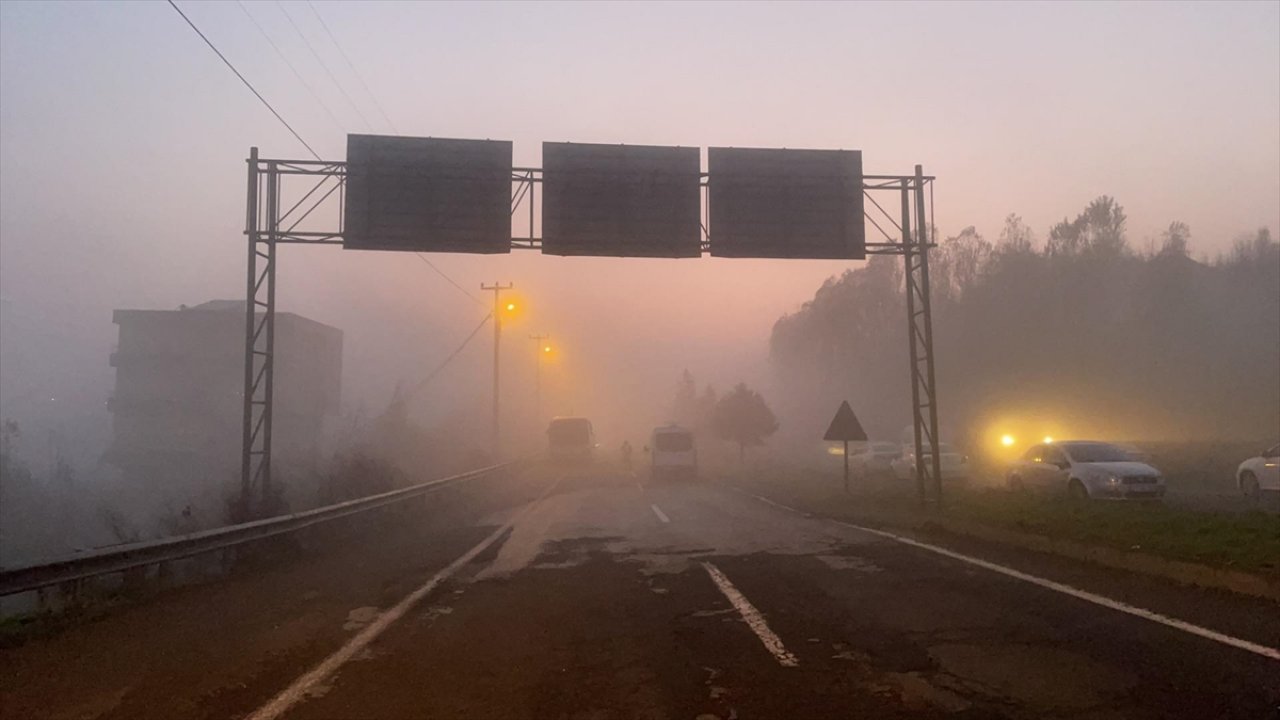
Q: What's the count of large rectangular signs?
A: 3